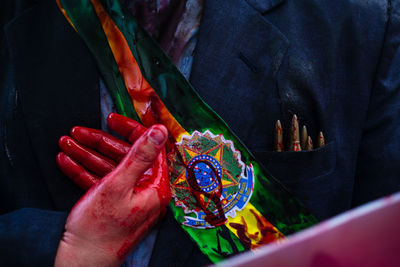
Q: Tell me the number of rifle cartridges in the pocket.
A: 5